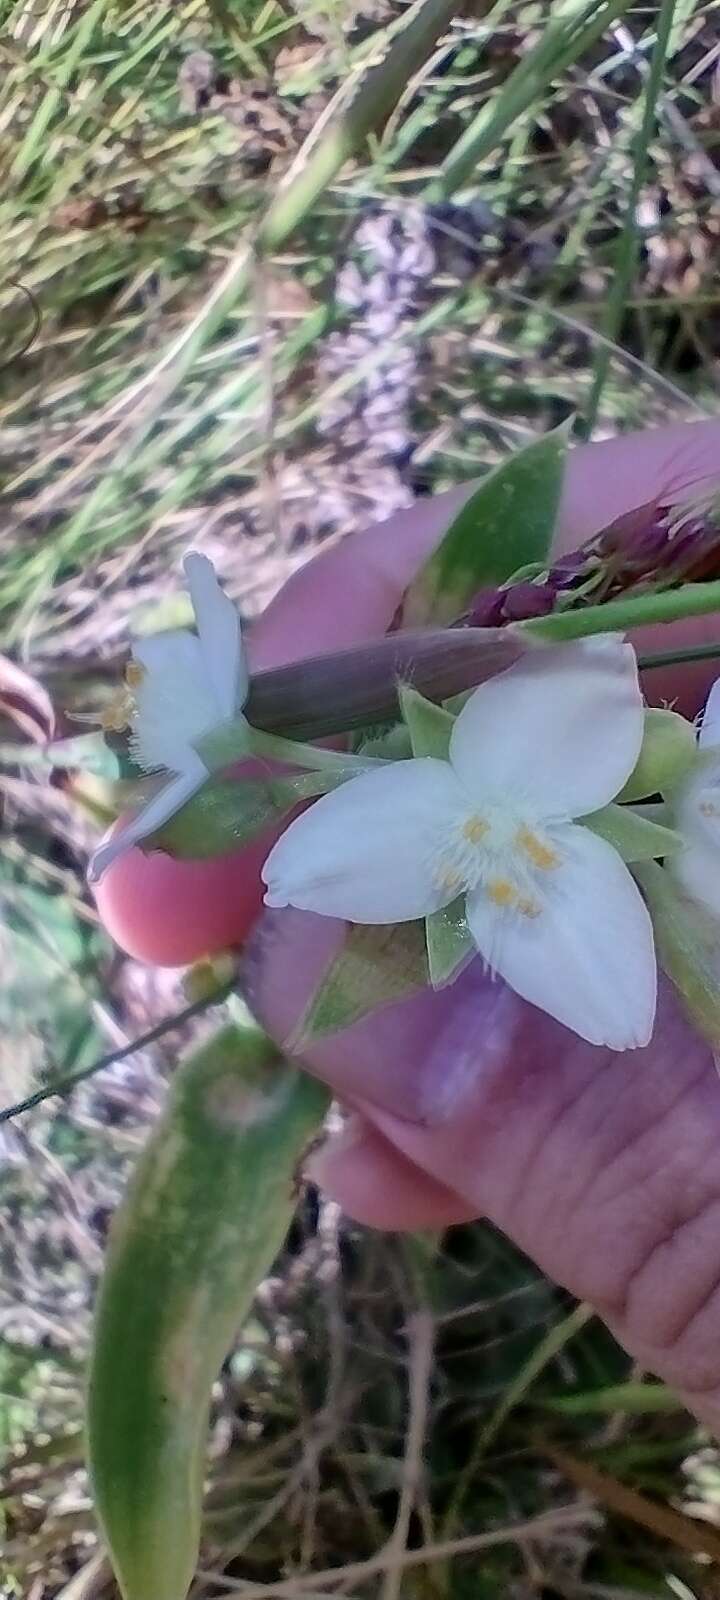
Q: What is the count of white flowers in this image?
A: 3